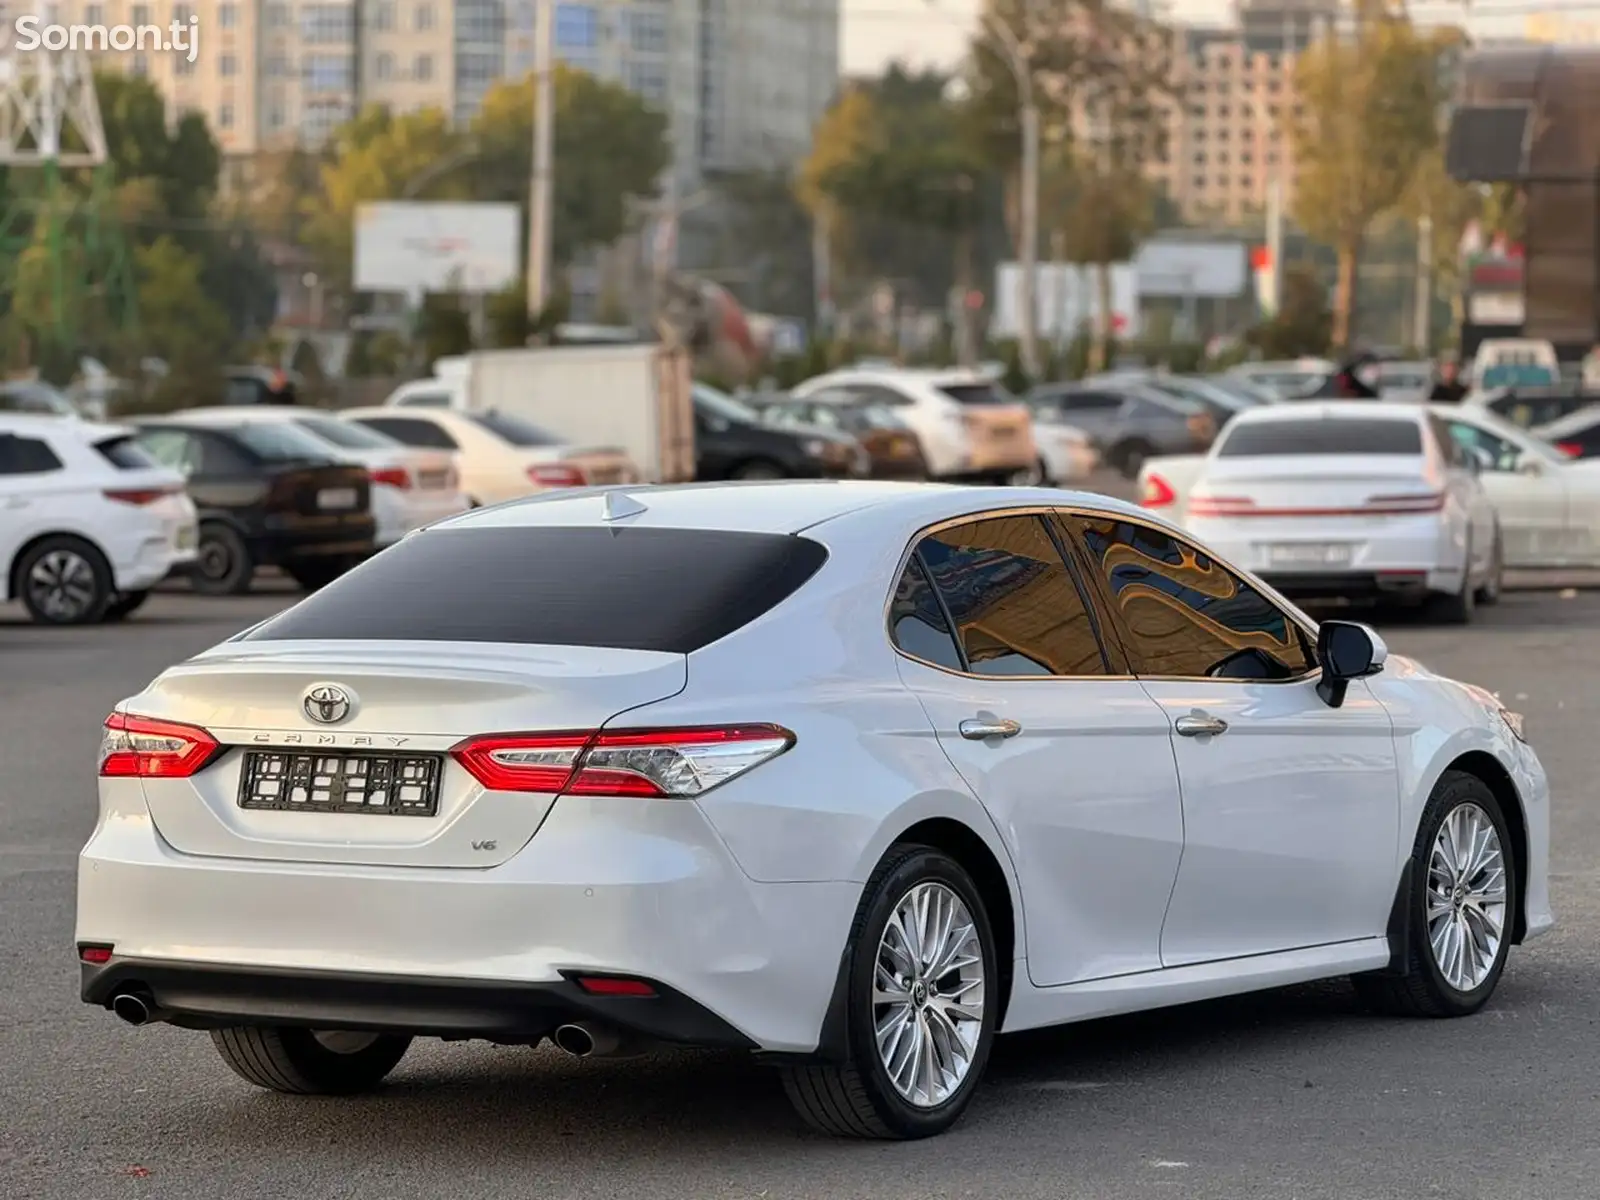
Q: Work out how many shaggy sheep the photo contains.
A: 0